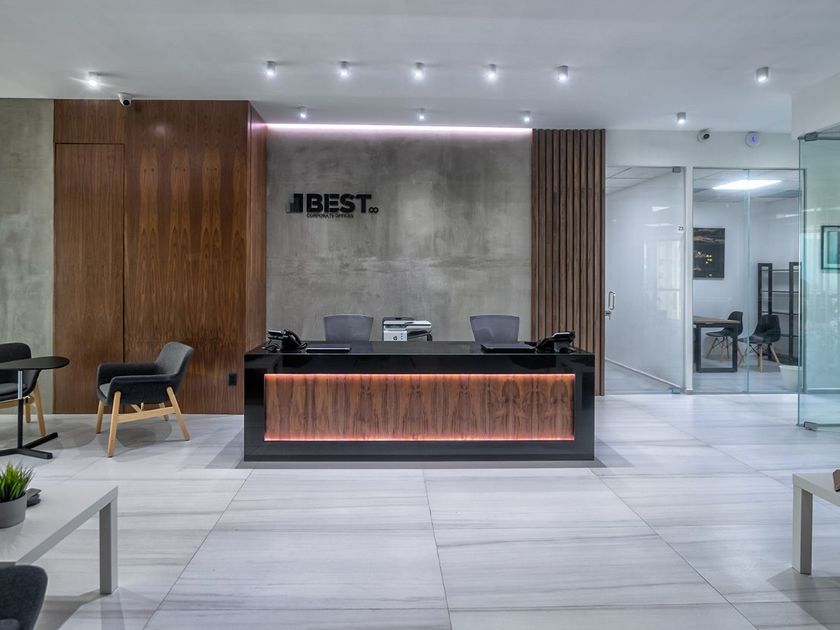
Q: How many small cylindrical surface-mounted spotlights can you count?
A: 11